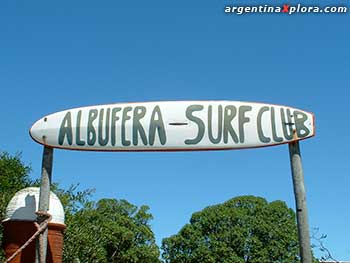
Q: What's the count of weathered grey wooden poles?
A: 2